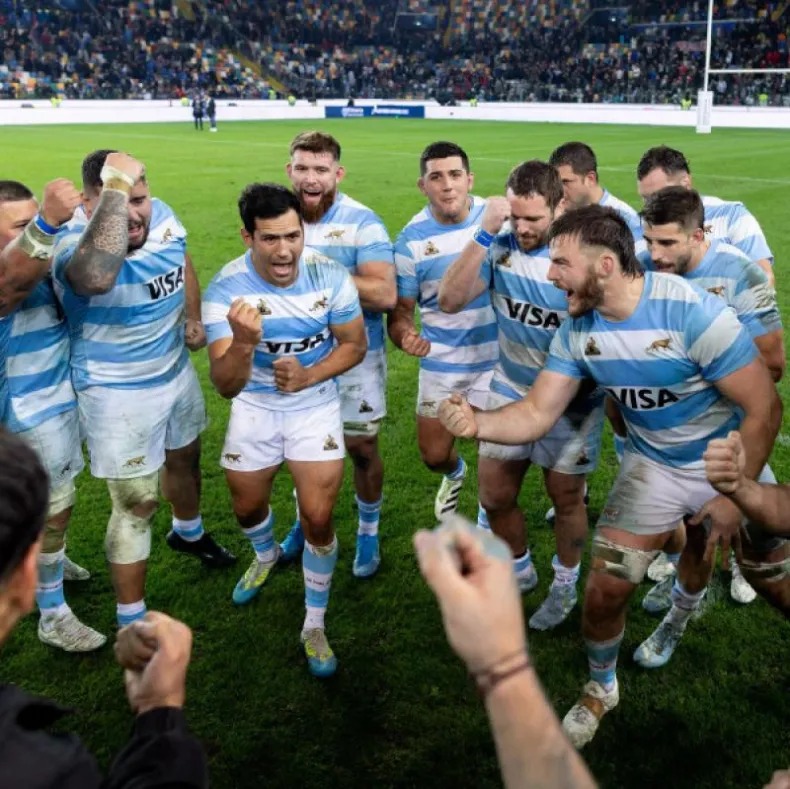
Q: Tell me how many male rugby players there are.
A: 10